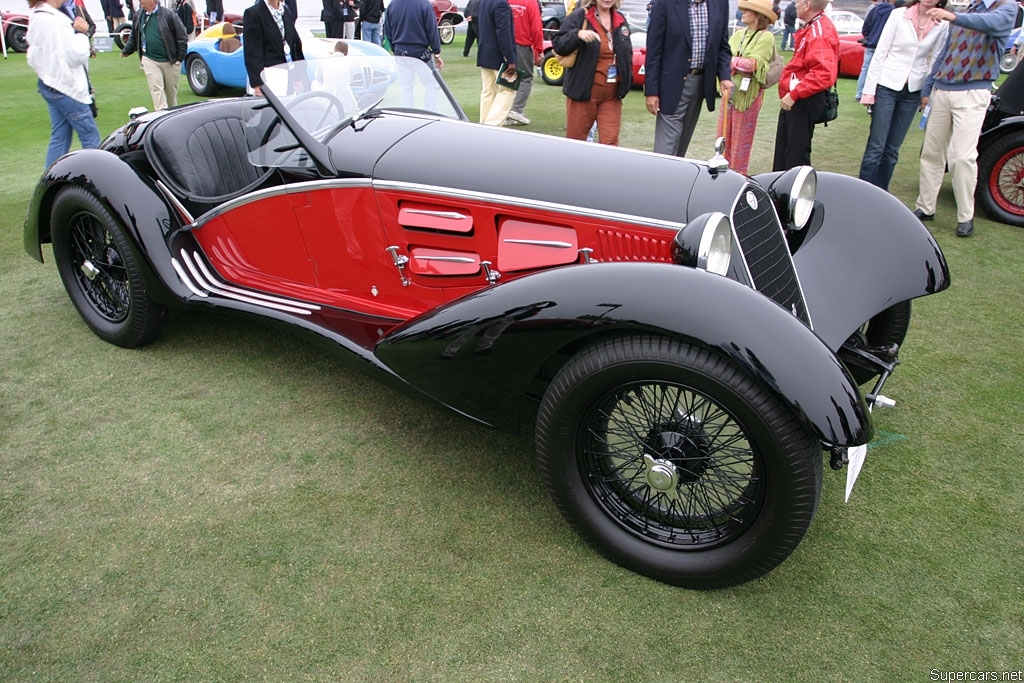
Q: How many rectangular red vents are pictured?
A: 3